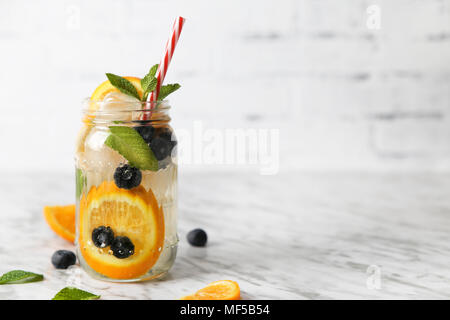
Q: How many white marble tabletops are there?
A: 1